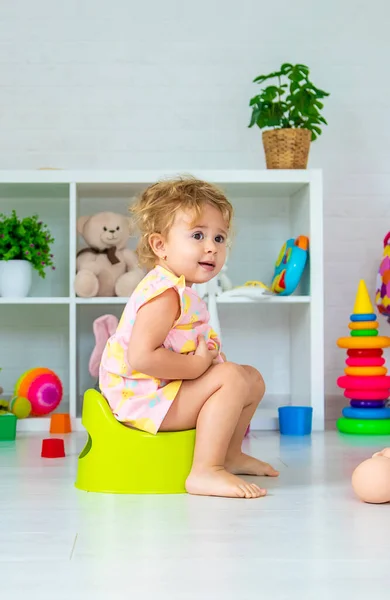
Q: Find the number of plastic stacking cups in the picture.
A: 4